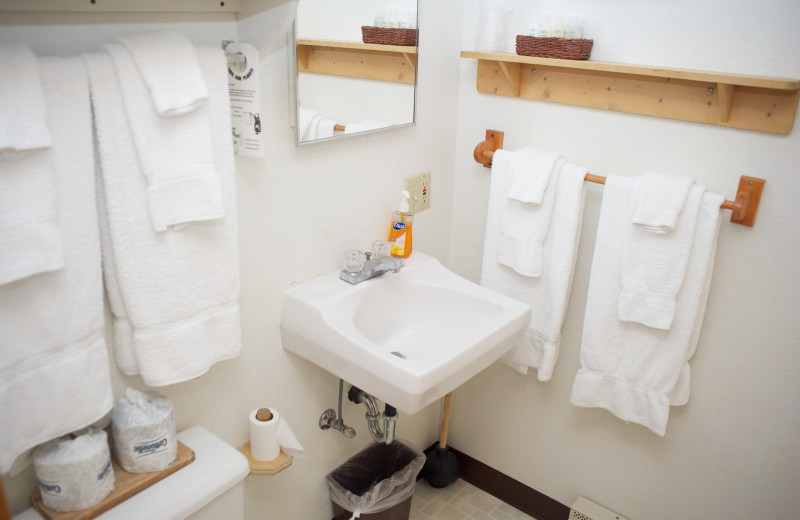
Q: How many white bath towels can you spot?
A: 4